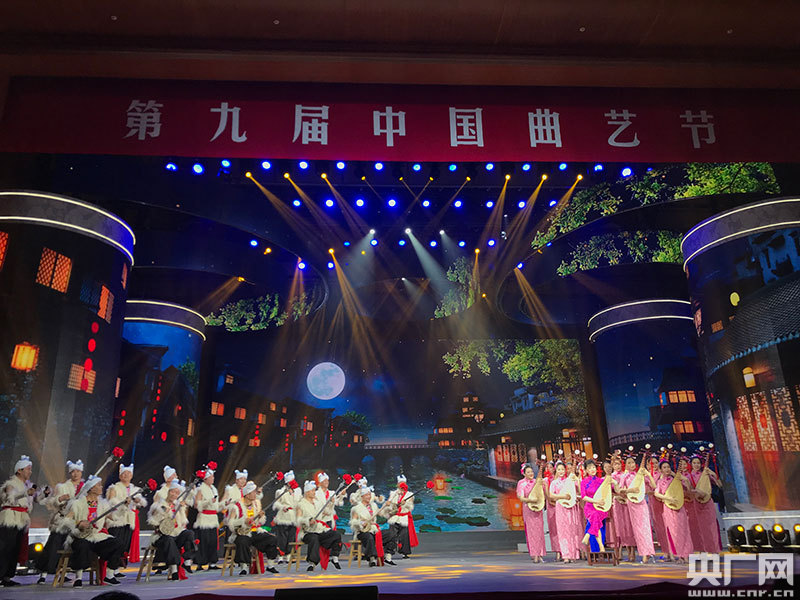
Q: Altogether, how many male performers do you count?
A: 15